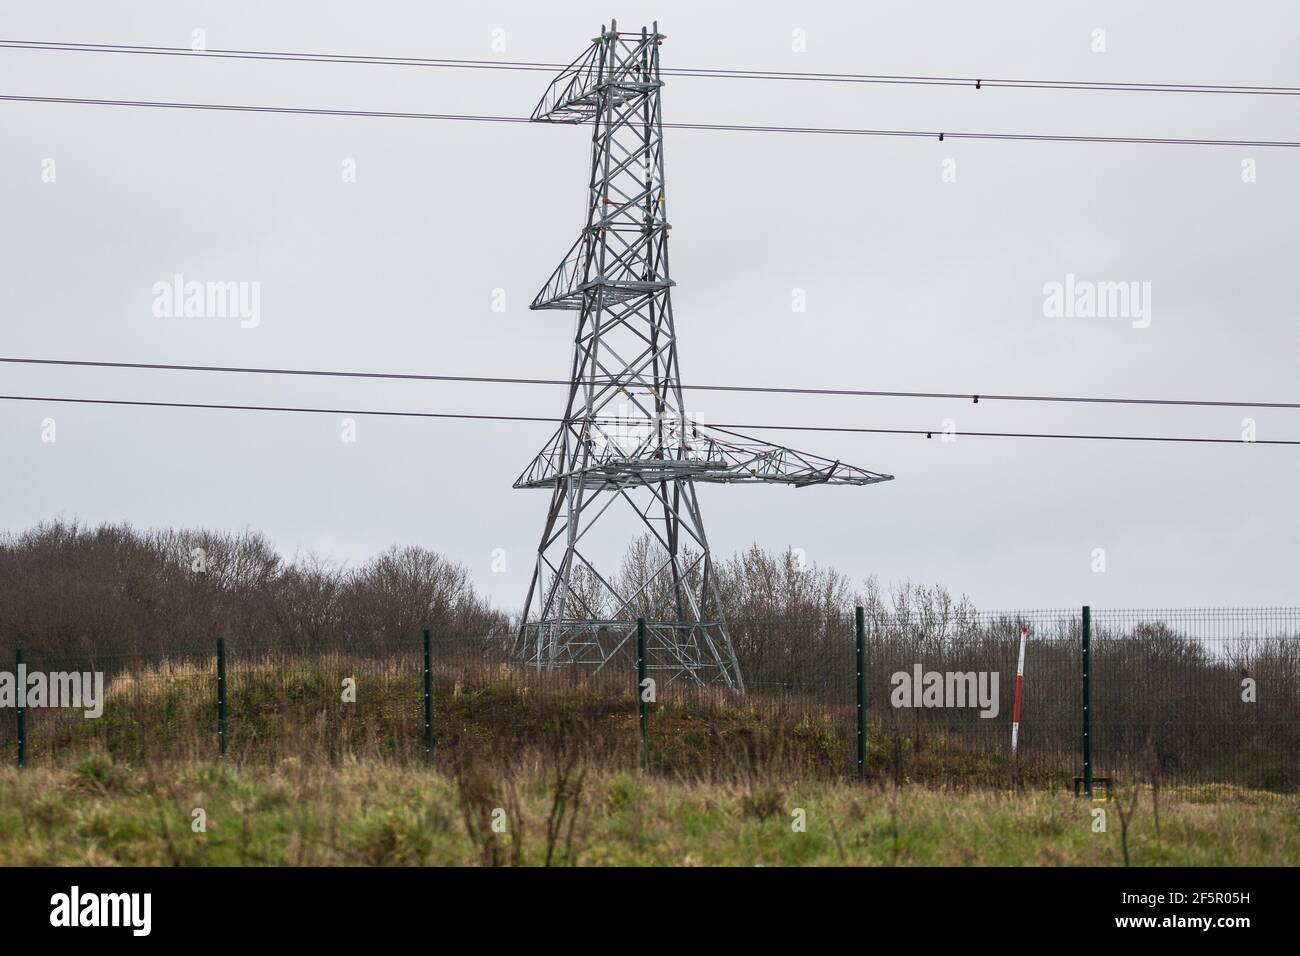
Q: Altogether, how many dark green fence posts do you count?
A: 6